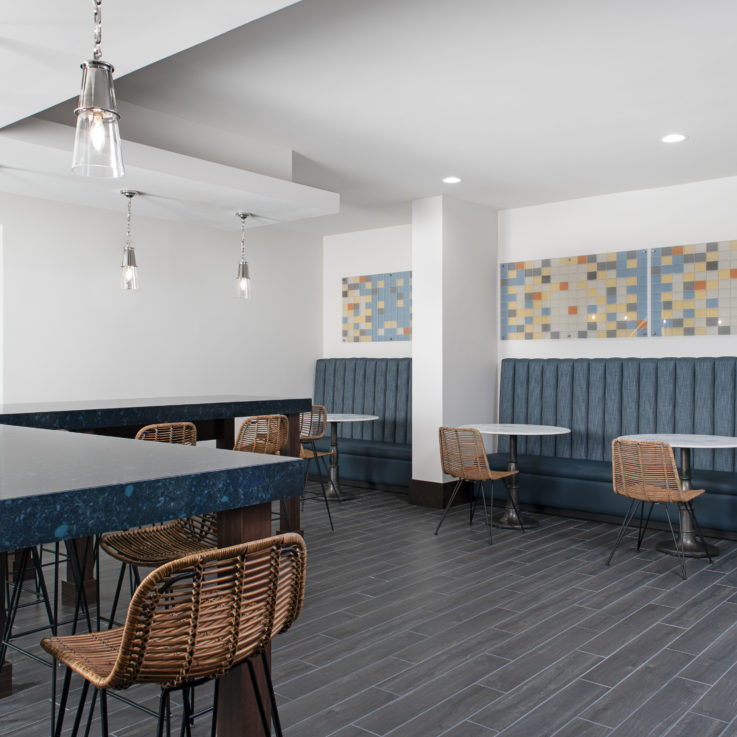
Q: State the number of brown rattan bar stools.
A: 5